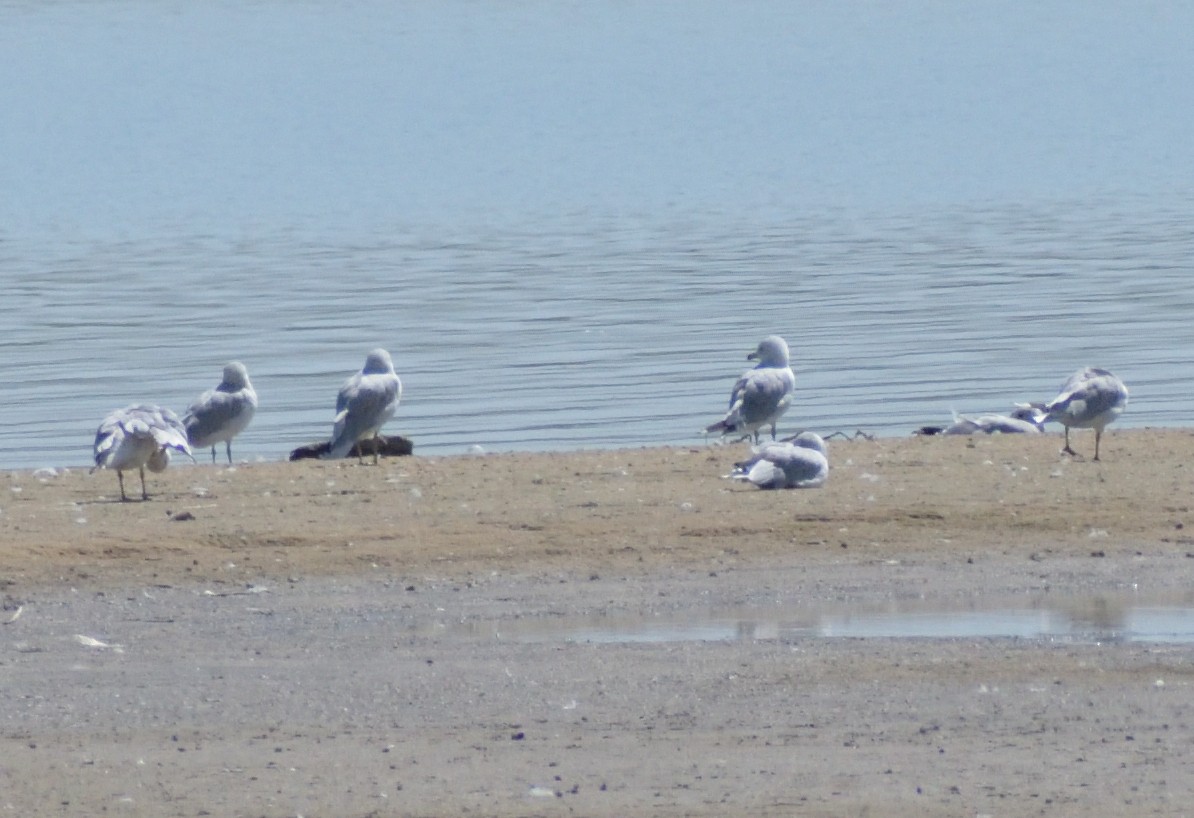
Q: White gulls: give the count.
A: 7